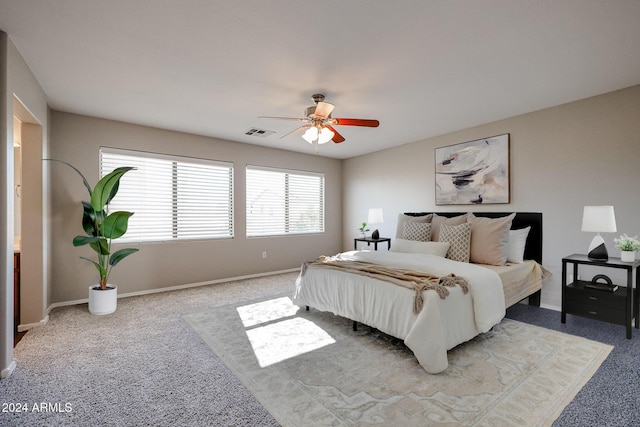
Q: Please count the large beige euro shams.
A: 3